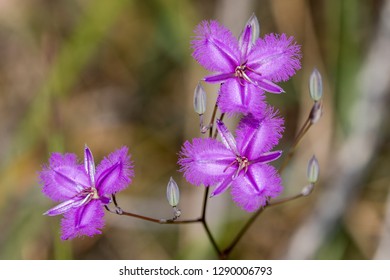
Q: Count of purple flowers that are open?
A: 3